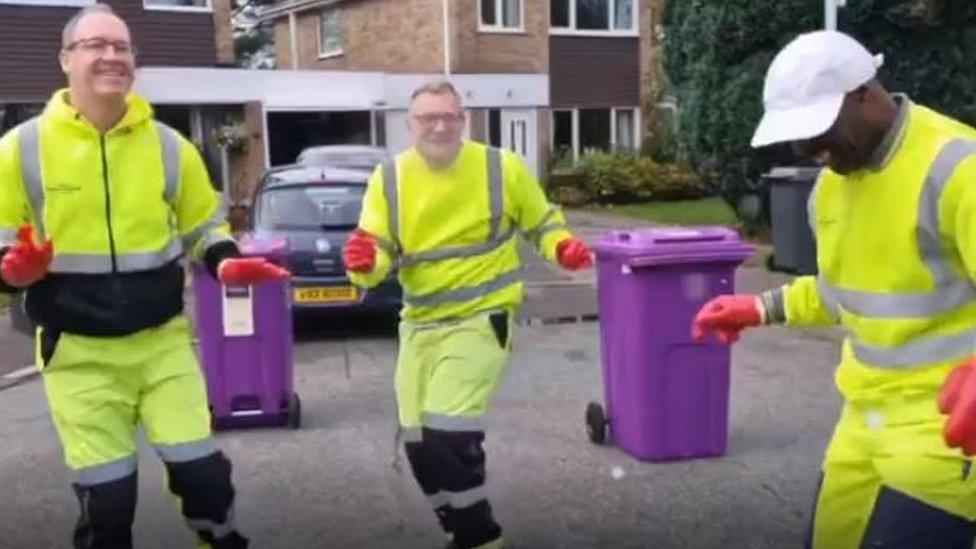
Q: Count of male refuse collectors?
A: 3